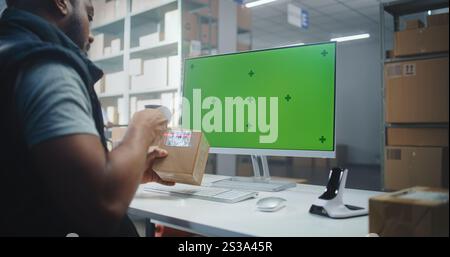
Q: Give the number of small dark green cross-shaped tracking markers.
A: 8